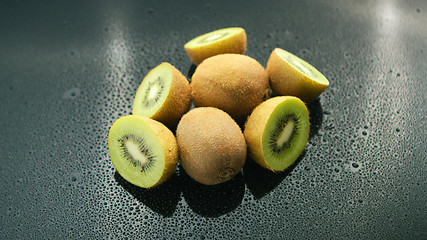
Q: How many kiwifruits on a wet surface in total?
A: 7